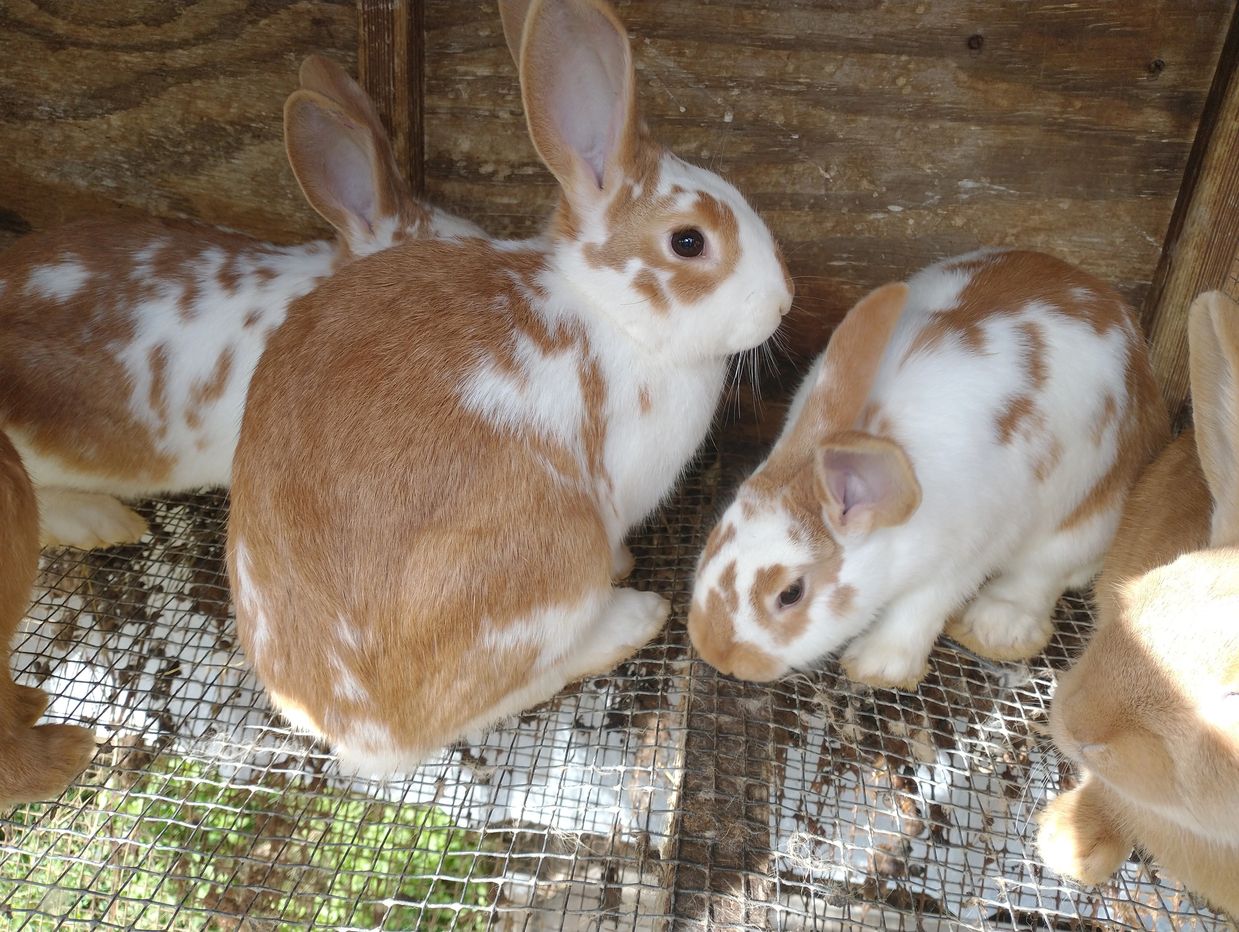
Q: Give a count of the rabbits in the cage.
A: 5